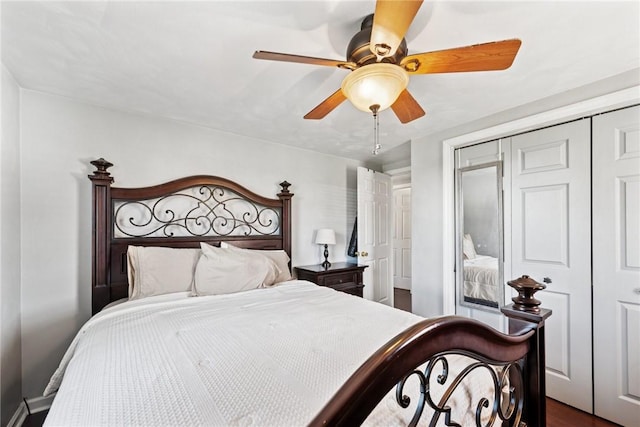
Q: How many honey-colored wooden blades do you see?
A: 5